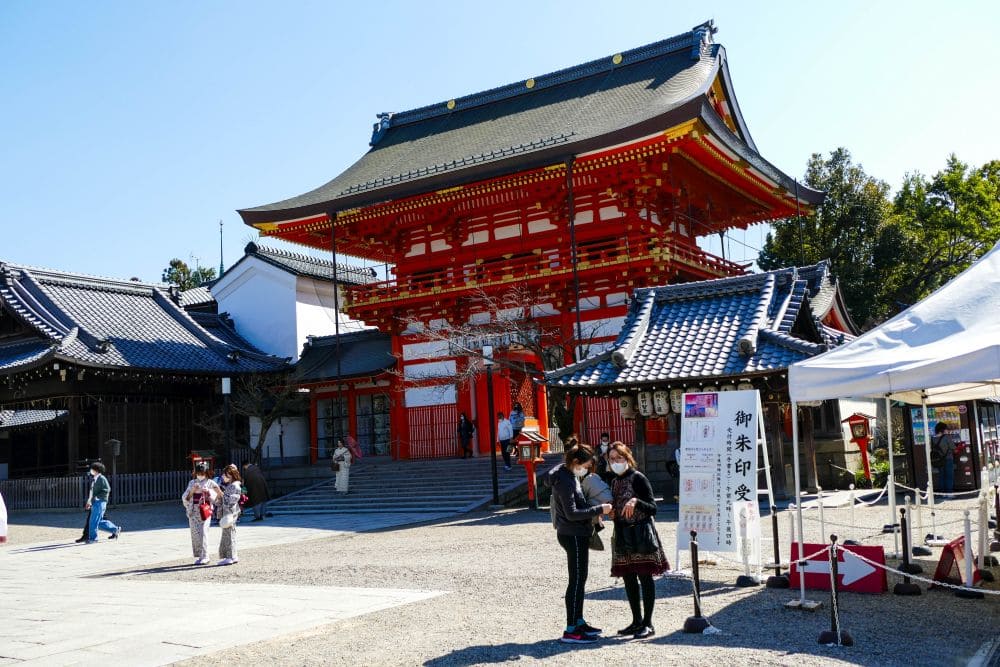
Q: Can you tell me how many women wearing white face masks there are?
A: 4